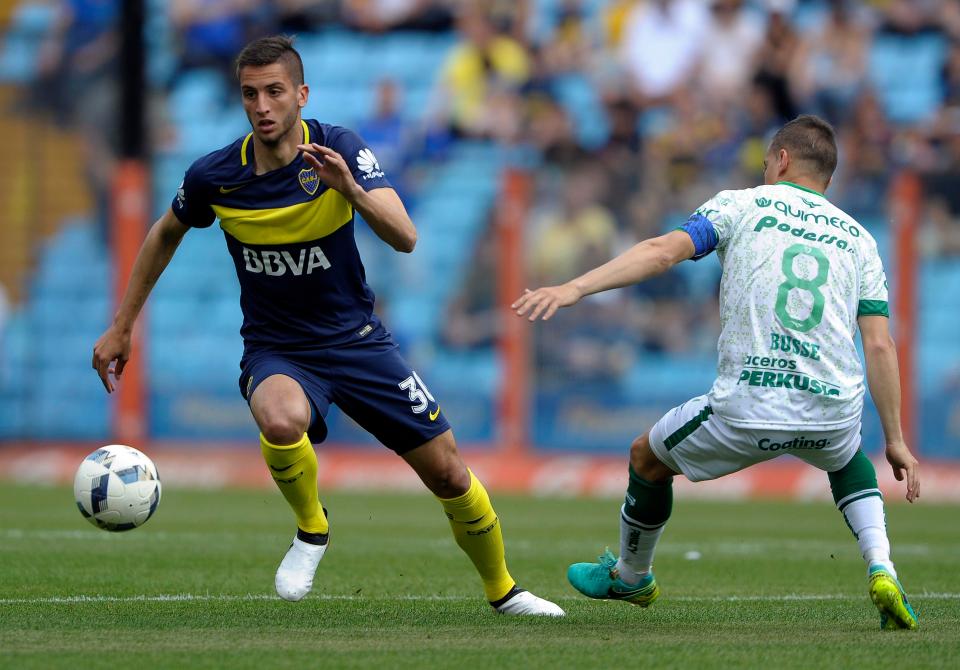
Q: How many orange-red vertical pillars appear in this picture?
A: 3